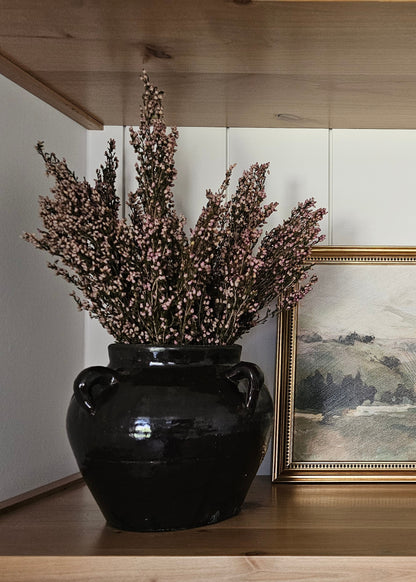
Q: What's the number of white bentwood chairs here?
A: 0